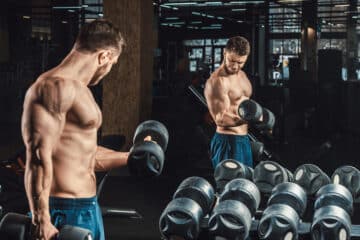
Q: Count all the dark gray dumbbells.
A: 11